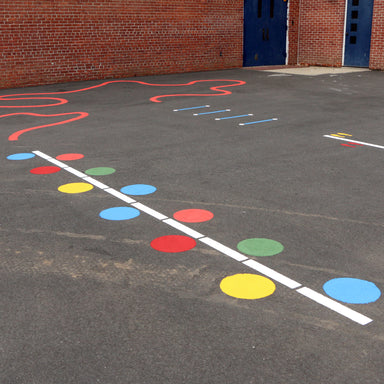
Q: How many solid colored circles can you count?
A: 12